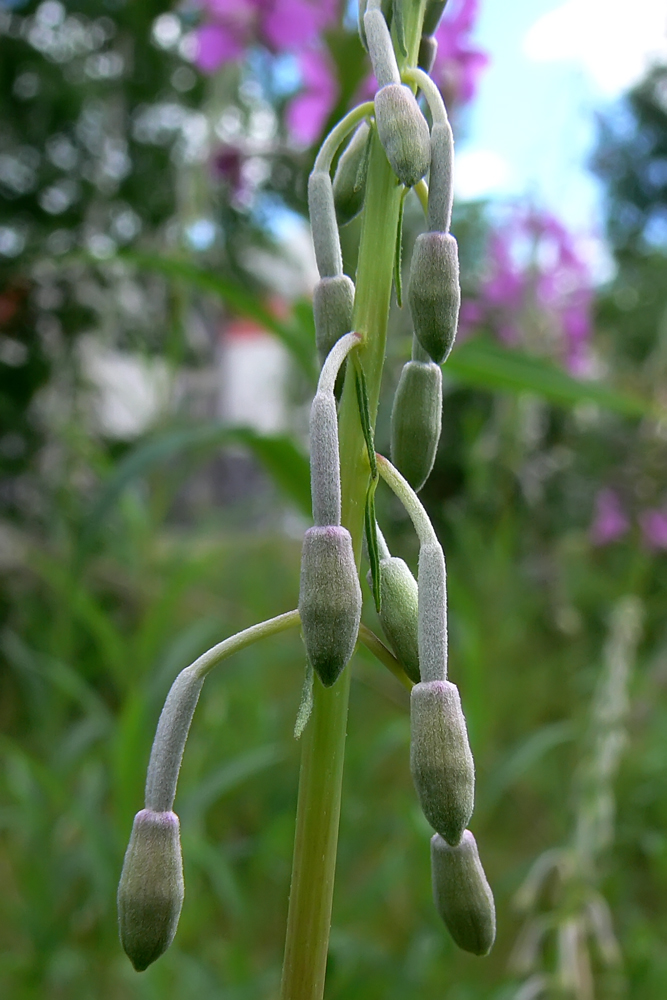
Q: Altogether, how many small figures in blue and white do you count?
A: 0